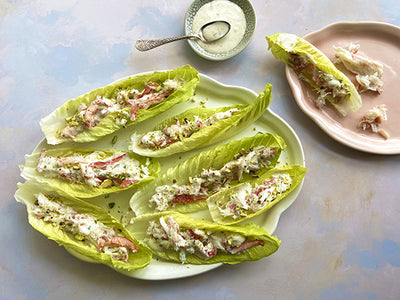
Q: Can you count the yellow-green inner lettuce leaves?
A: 8